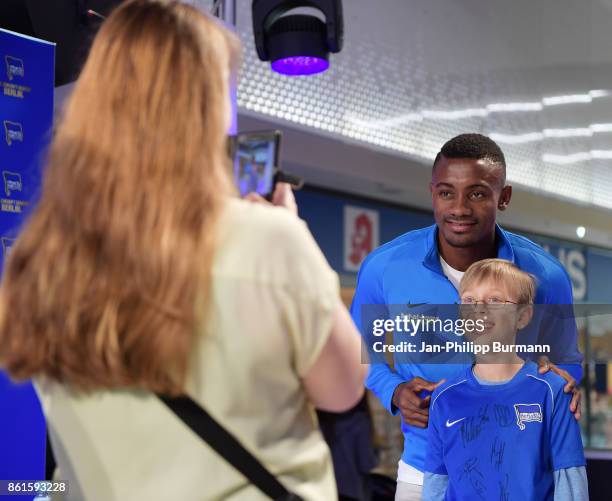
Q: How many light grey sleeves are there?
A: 2